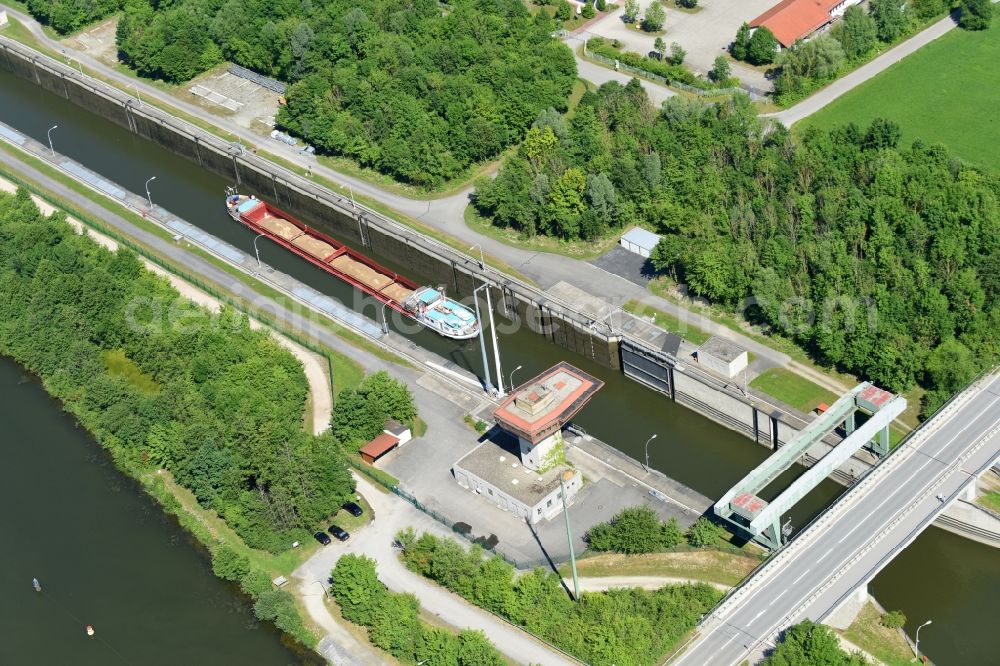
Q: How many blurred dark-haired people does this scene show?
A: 0